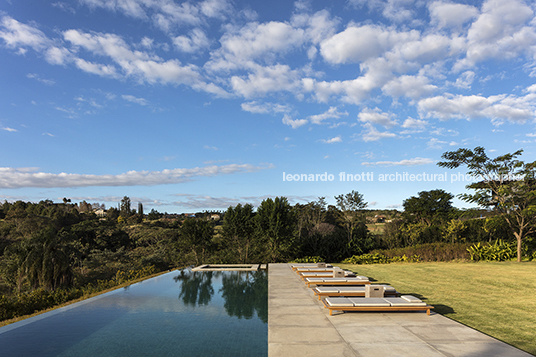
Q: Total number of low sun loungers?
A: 6